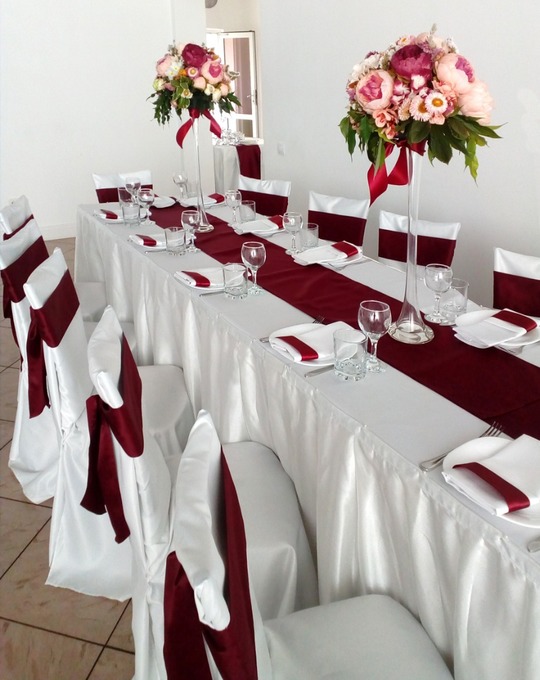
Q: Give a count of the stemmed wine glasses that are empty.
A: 9